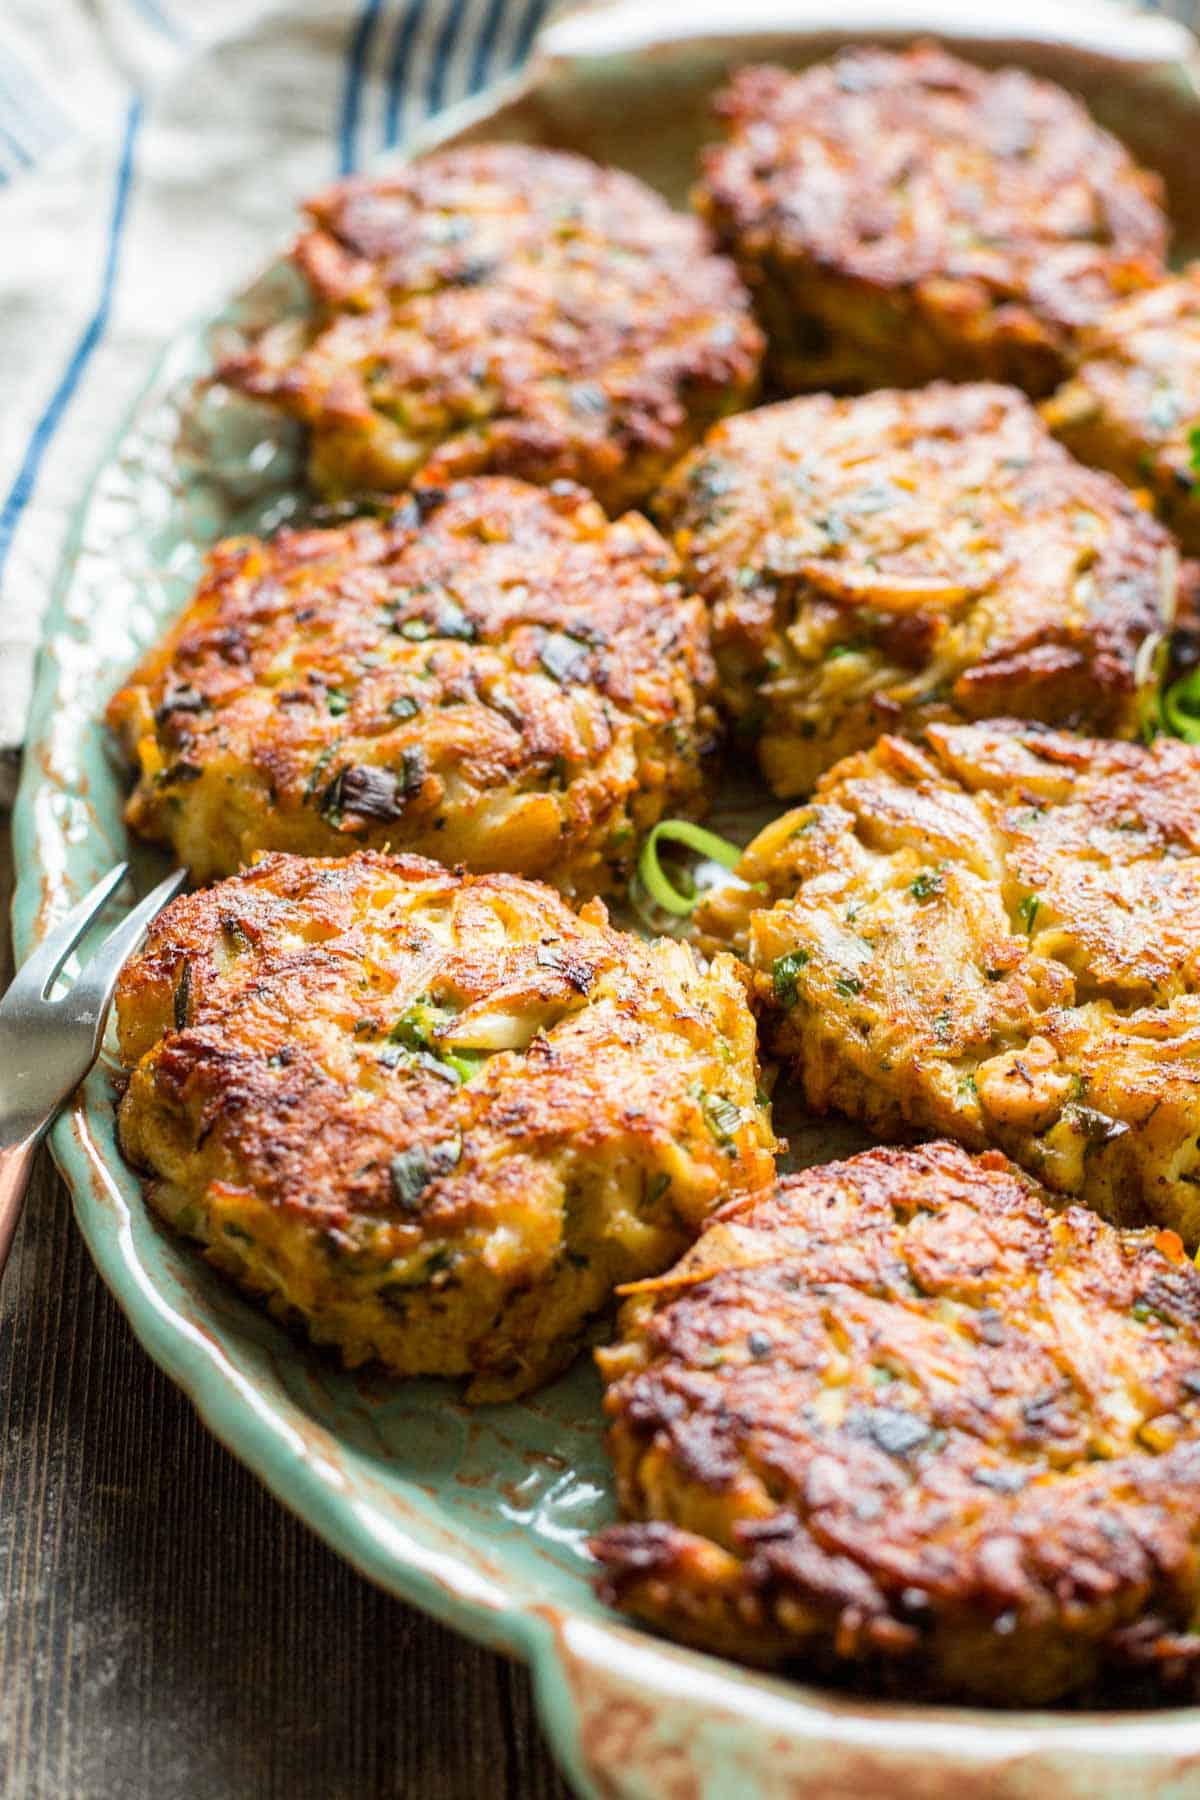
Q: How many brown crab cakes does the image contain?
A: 8